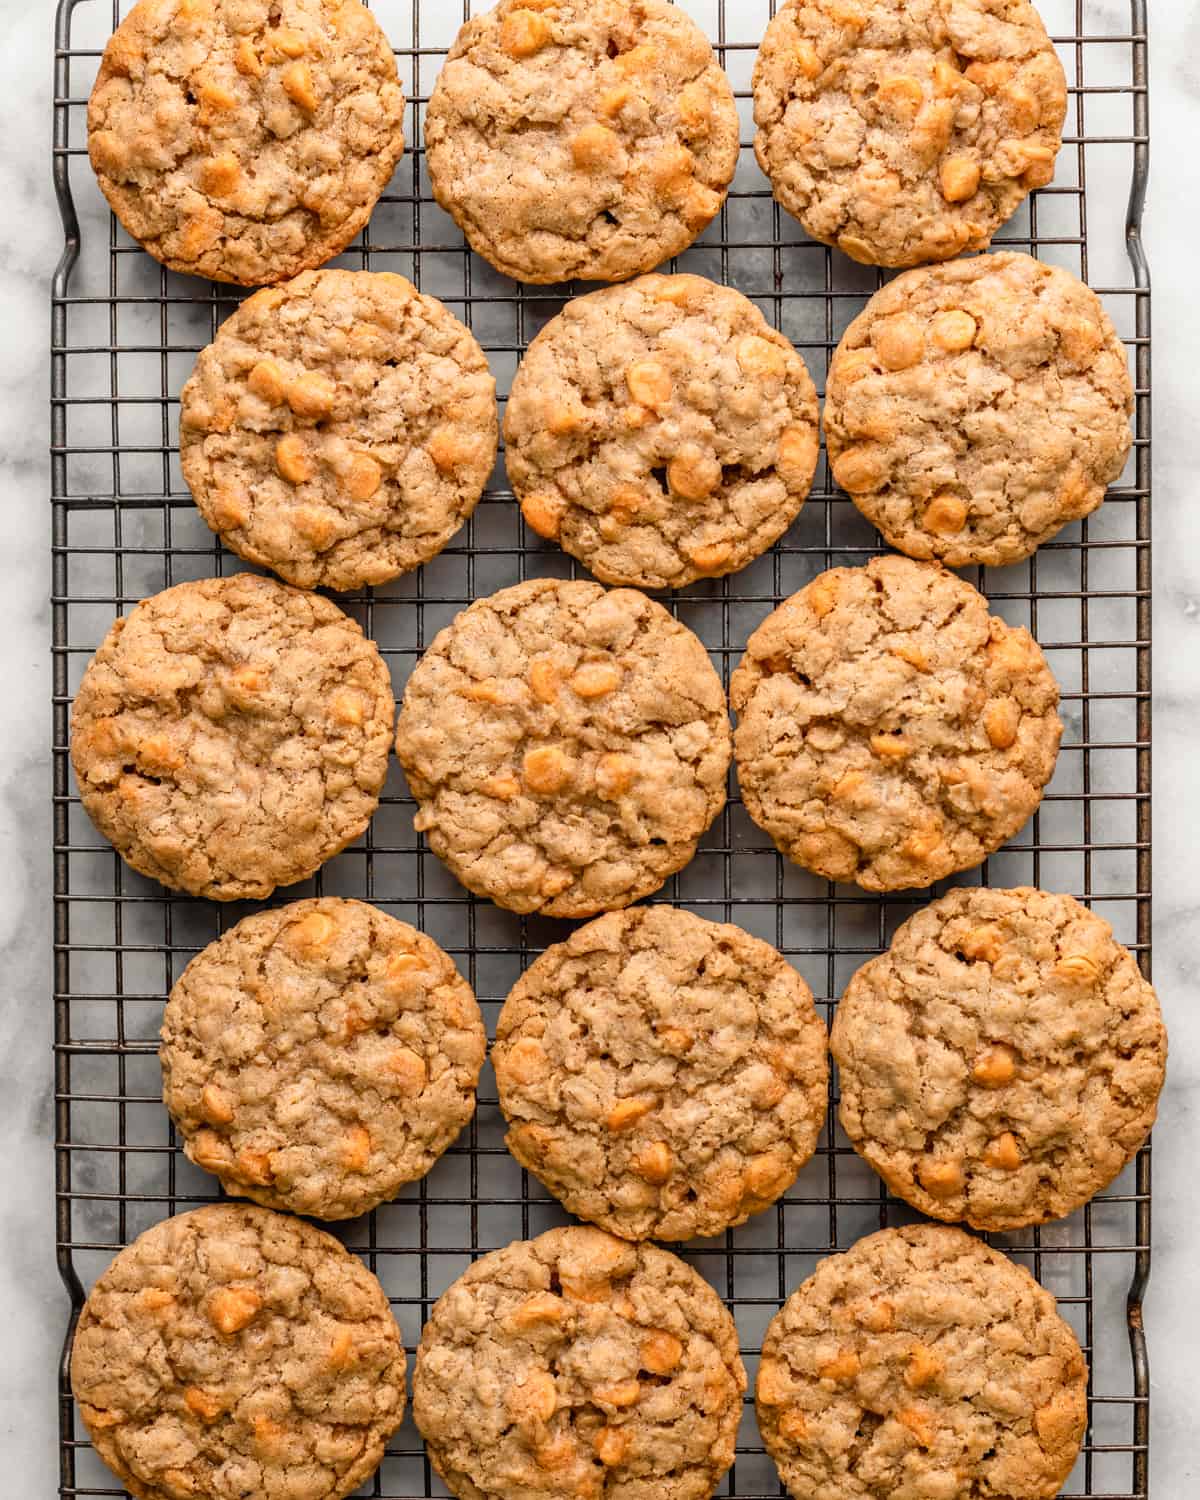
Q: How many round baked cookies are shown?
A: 15